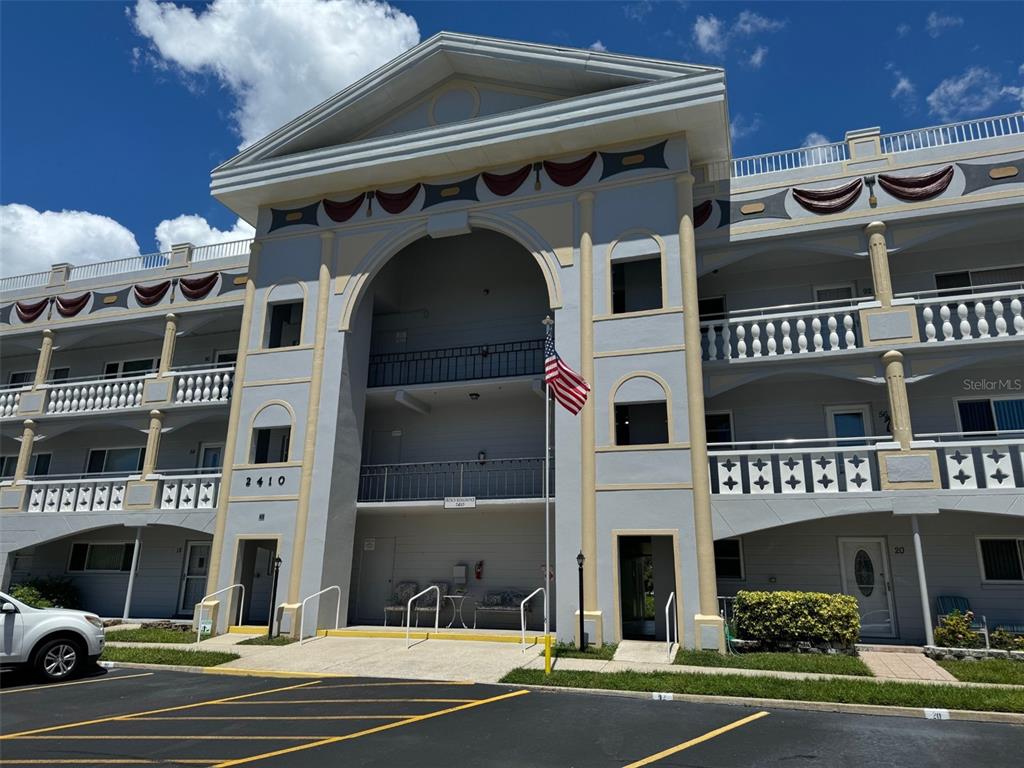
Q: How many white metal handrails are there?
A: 5